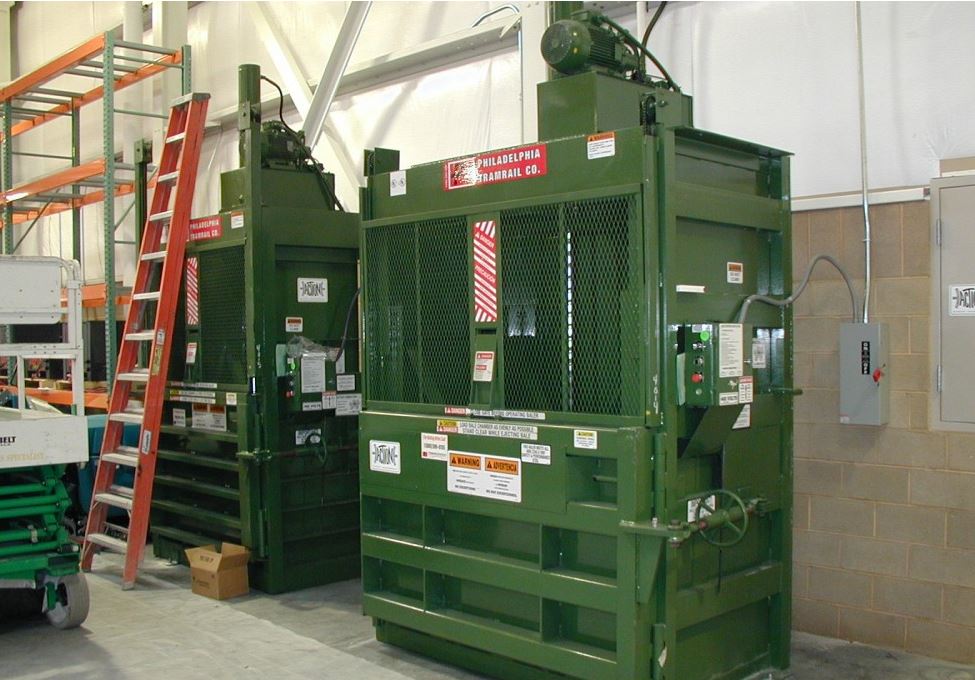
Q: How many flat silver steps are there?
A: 11